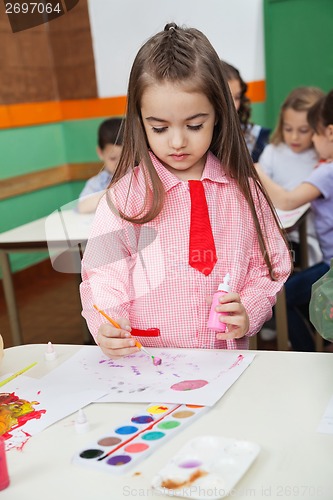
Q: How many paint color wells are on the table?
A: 11